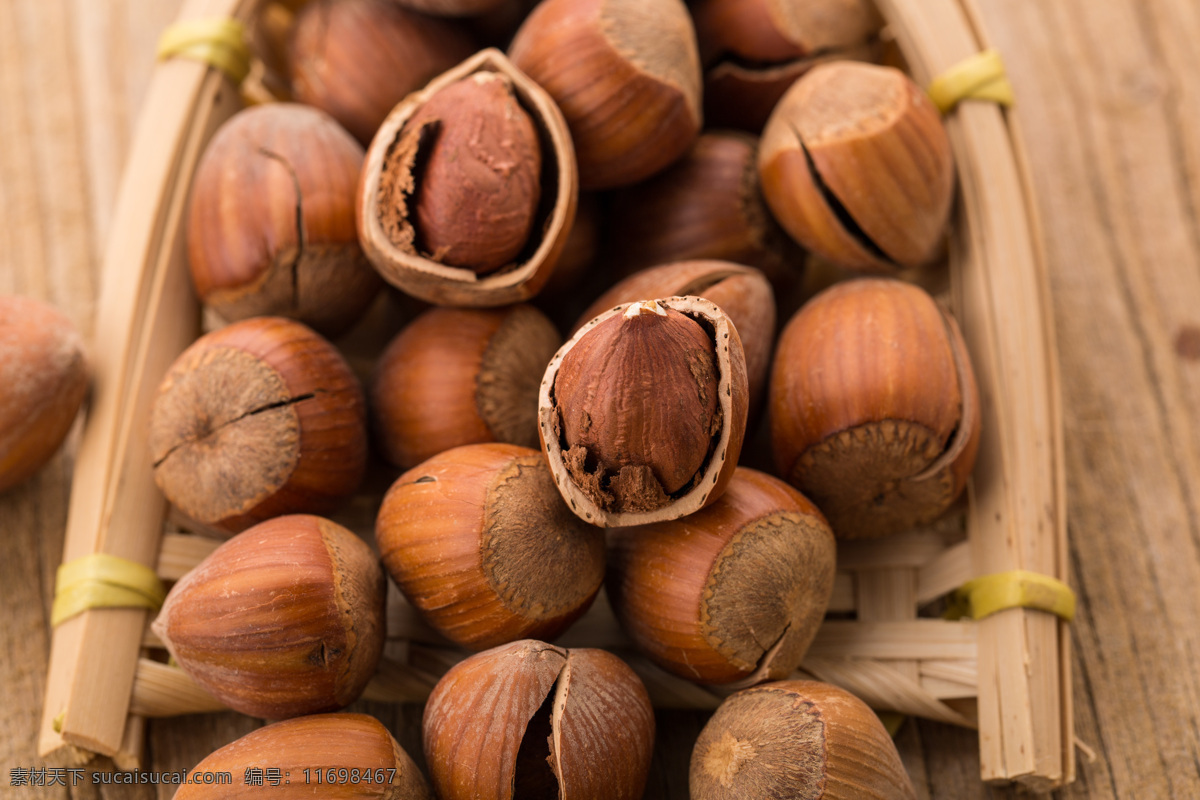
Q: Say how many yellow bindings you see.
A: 4